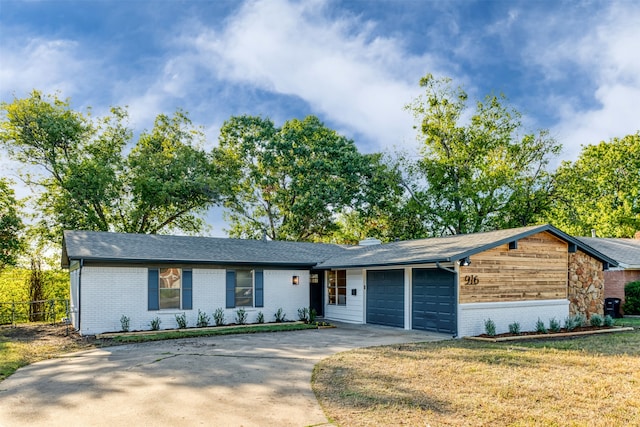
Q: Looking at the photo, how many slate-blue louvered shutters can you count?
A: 4